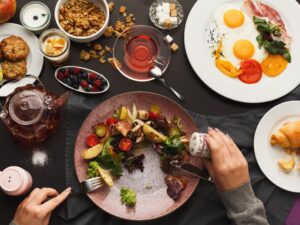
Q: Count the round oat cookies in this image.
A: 2